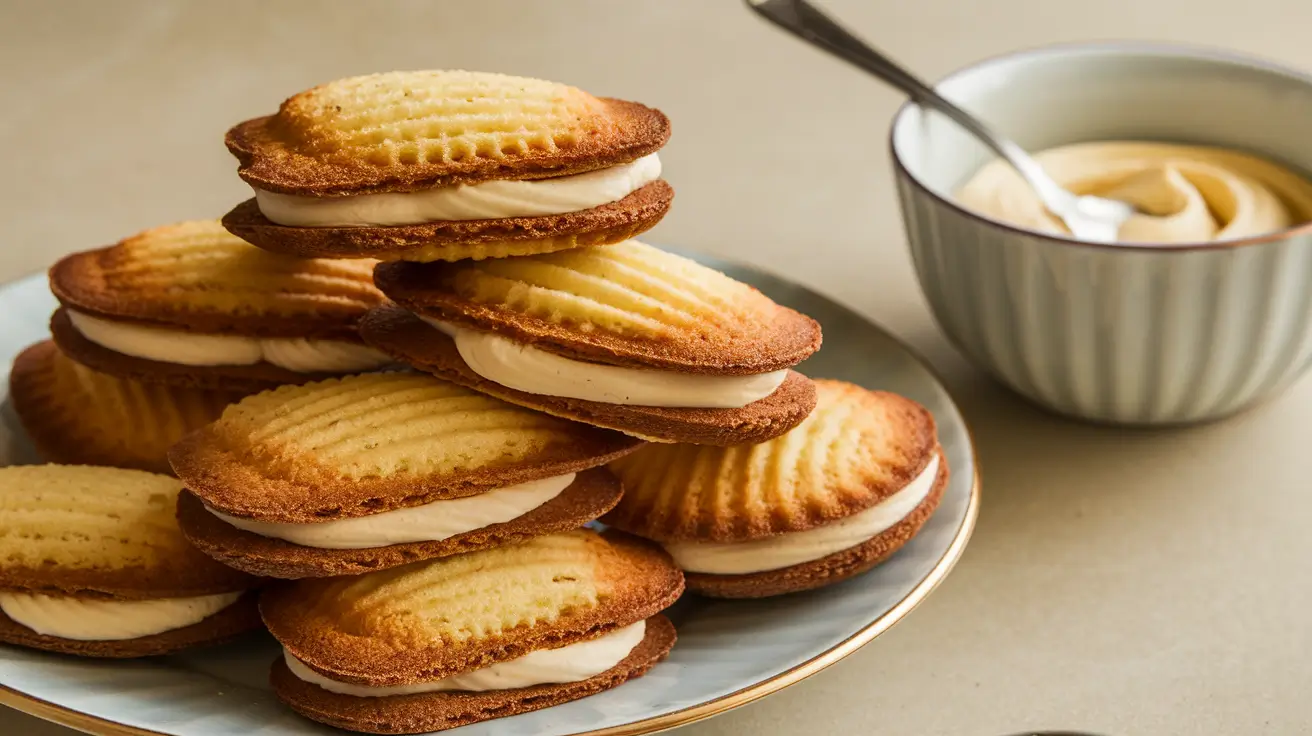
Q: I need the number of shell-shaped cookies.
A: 8